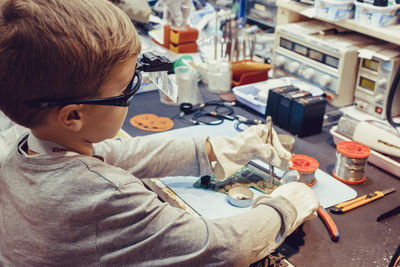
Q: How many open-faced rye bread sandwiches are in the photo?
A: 0